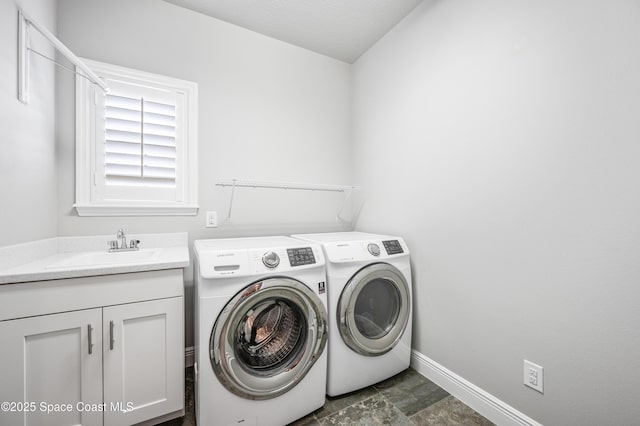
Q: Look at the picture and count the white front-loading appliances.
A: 2